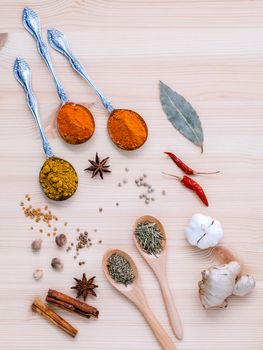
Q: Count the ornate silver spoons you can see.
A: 3